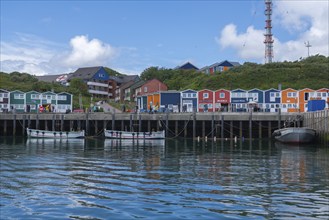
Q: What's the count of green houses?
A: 4